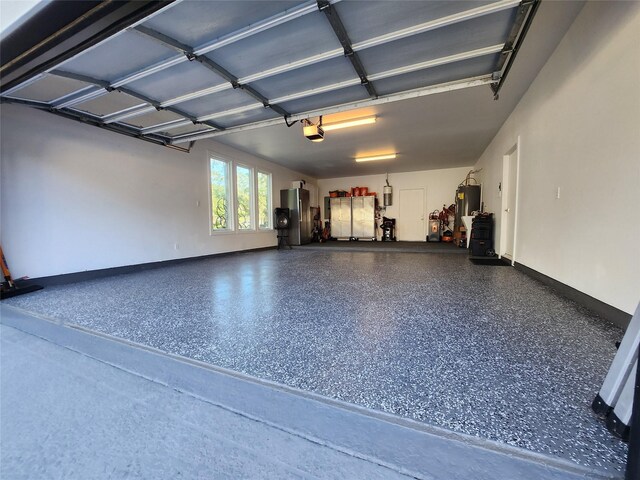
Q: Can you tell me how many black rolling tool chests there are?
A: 1